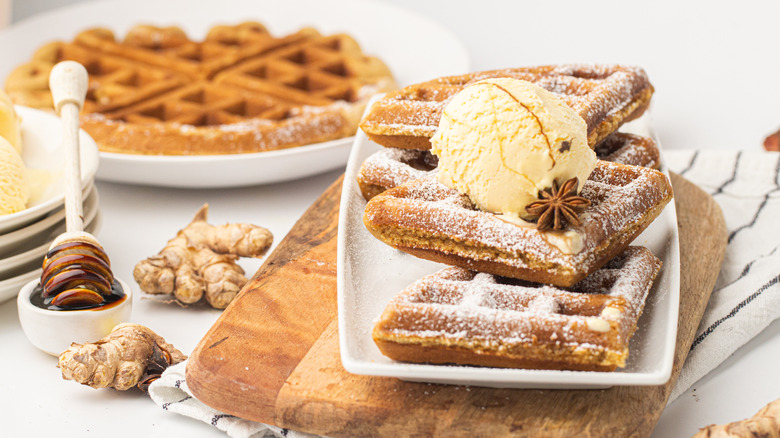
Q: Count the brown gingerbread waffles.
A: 5